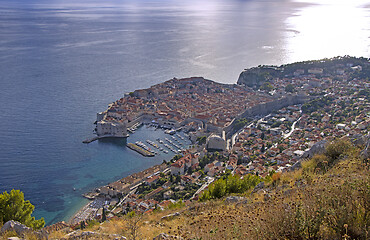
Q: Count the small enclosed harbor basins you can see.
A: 1